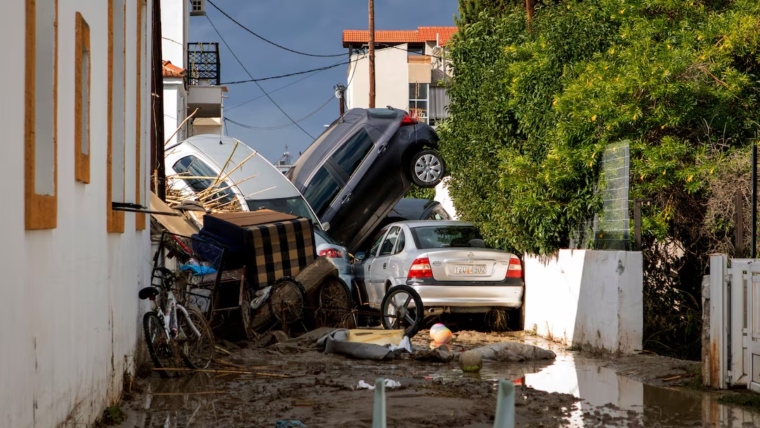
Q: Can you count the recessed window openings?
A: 4